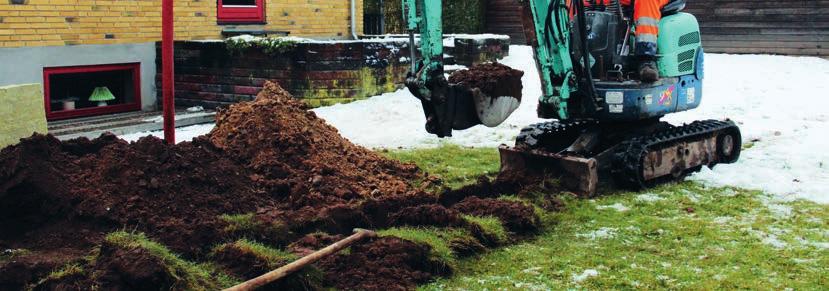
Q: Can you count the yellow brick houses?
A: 1